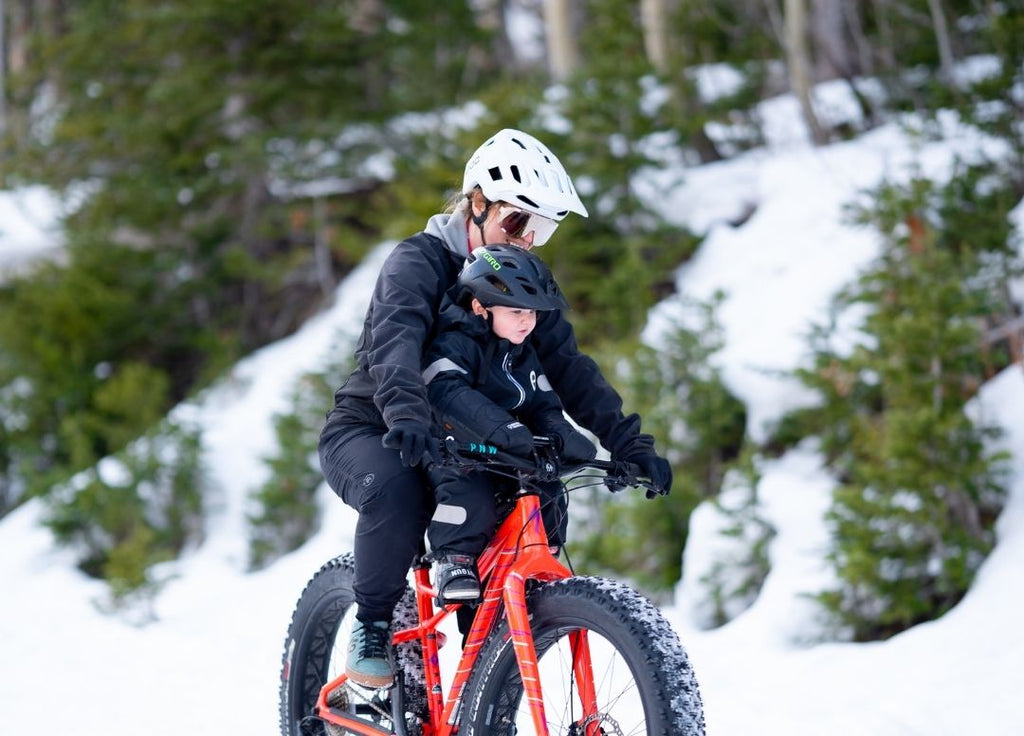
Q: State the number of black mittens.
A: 2